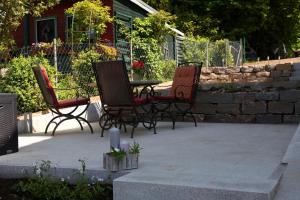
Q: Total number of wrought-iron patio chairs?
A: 3